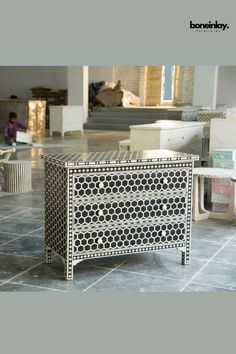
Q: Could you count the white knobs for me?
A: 6